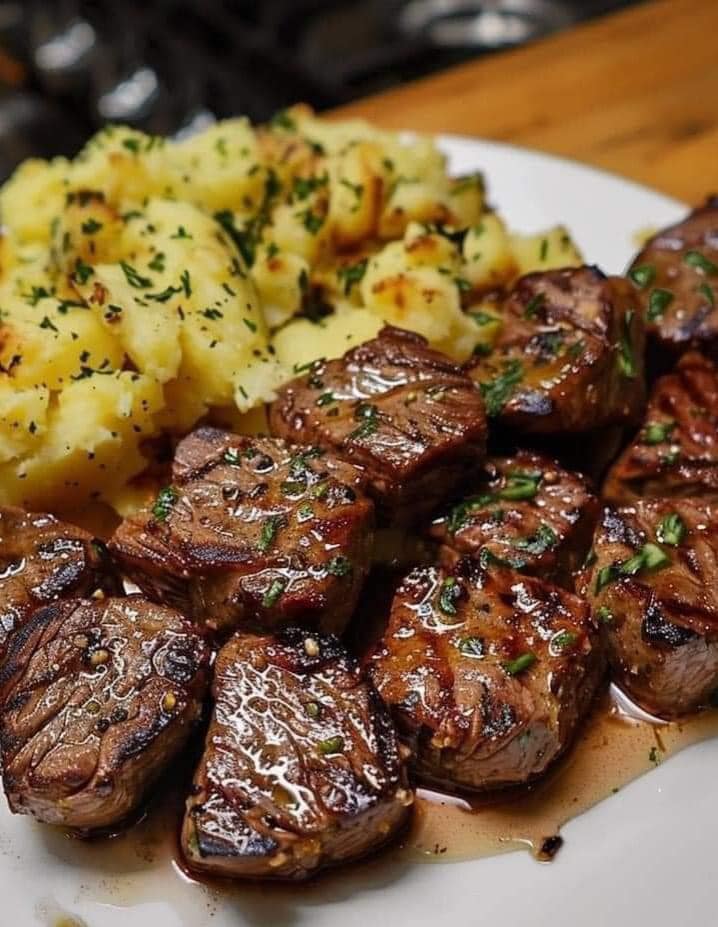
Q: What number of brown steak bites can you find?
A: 11